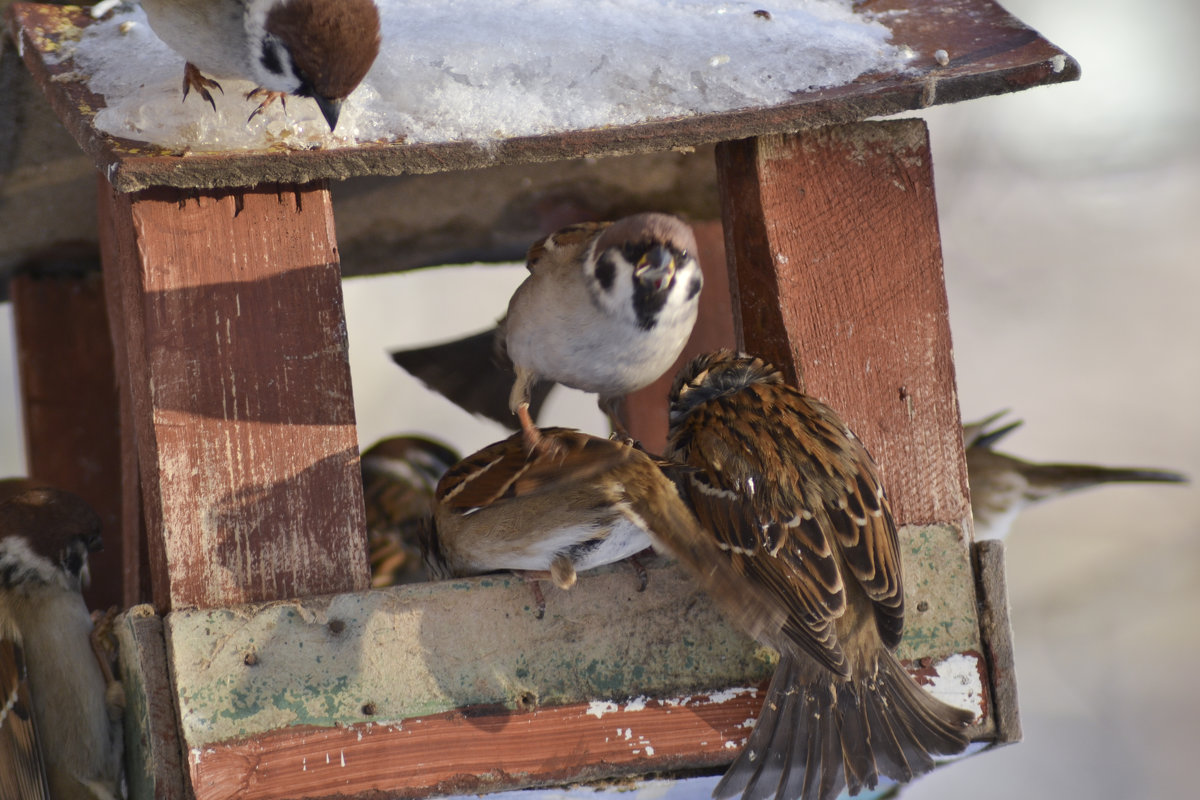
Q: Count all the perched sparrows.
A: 7